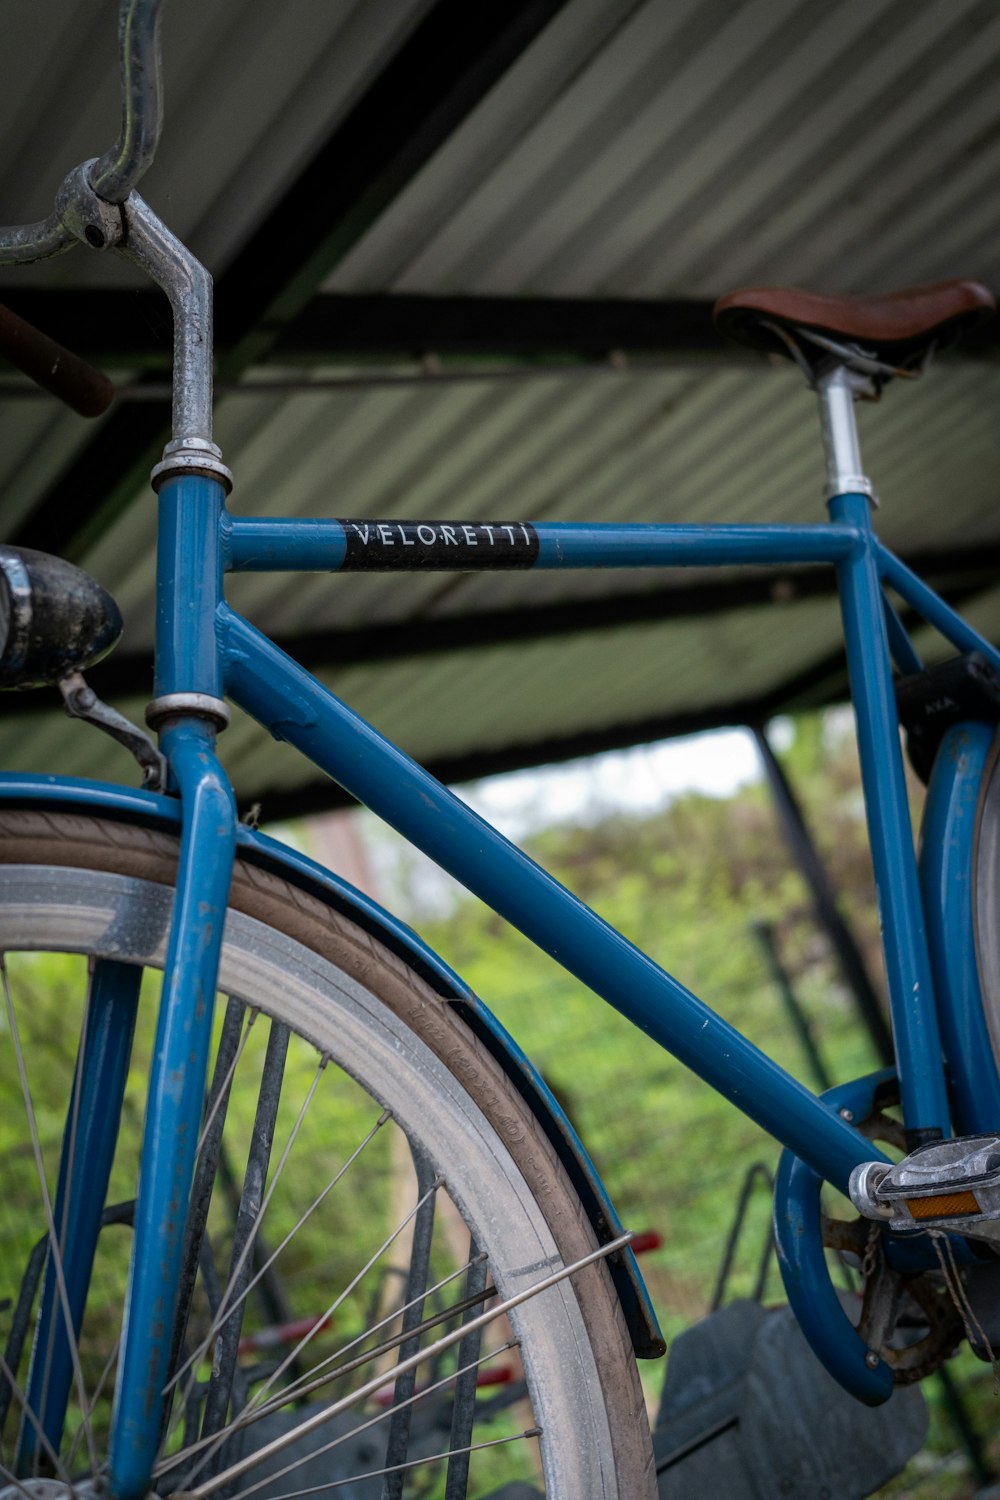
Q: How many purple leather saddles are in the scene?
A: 0